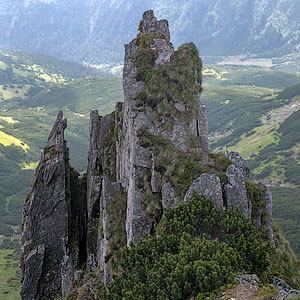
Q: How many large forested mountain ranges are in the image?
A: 1